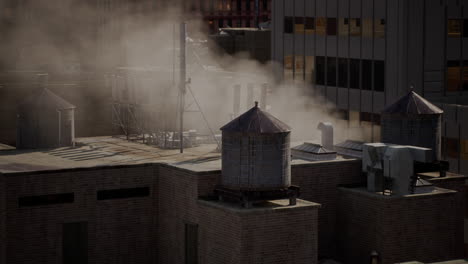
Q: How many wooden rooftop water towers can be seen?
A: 3